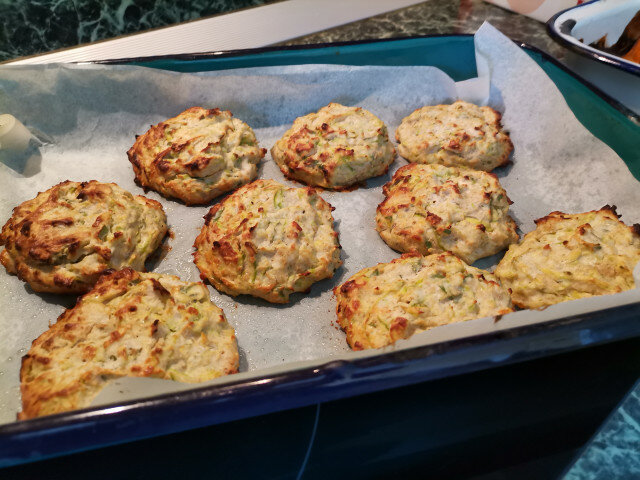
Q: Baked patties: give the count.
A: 9